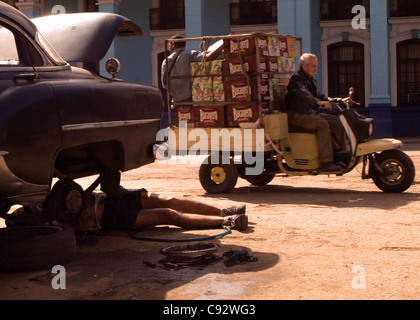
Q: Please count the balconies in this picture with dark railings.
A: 4